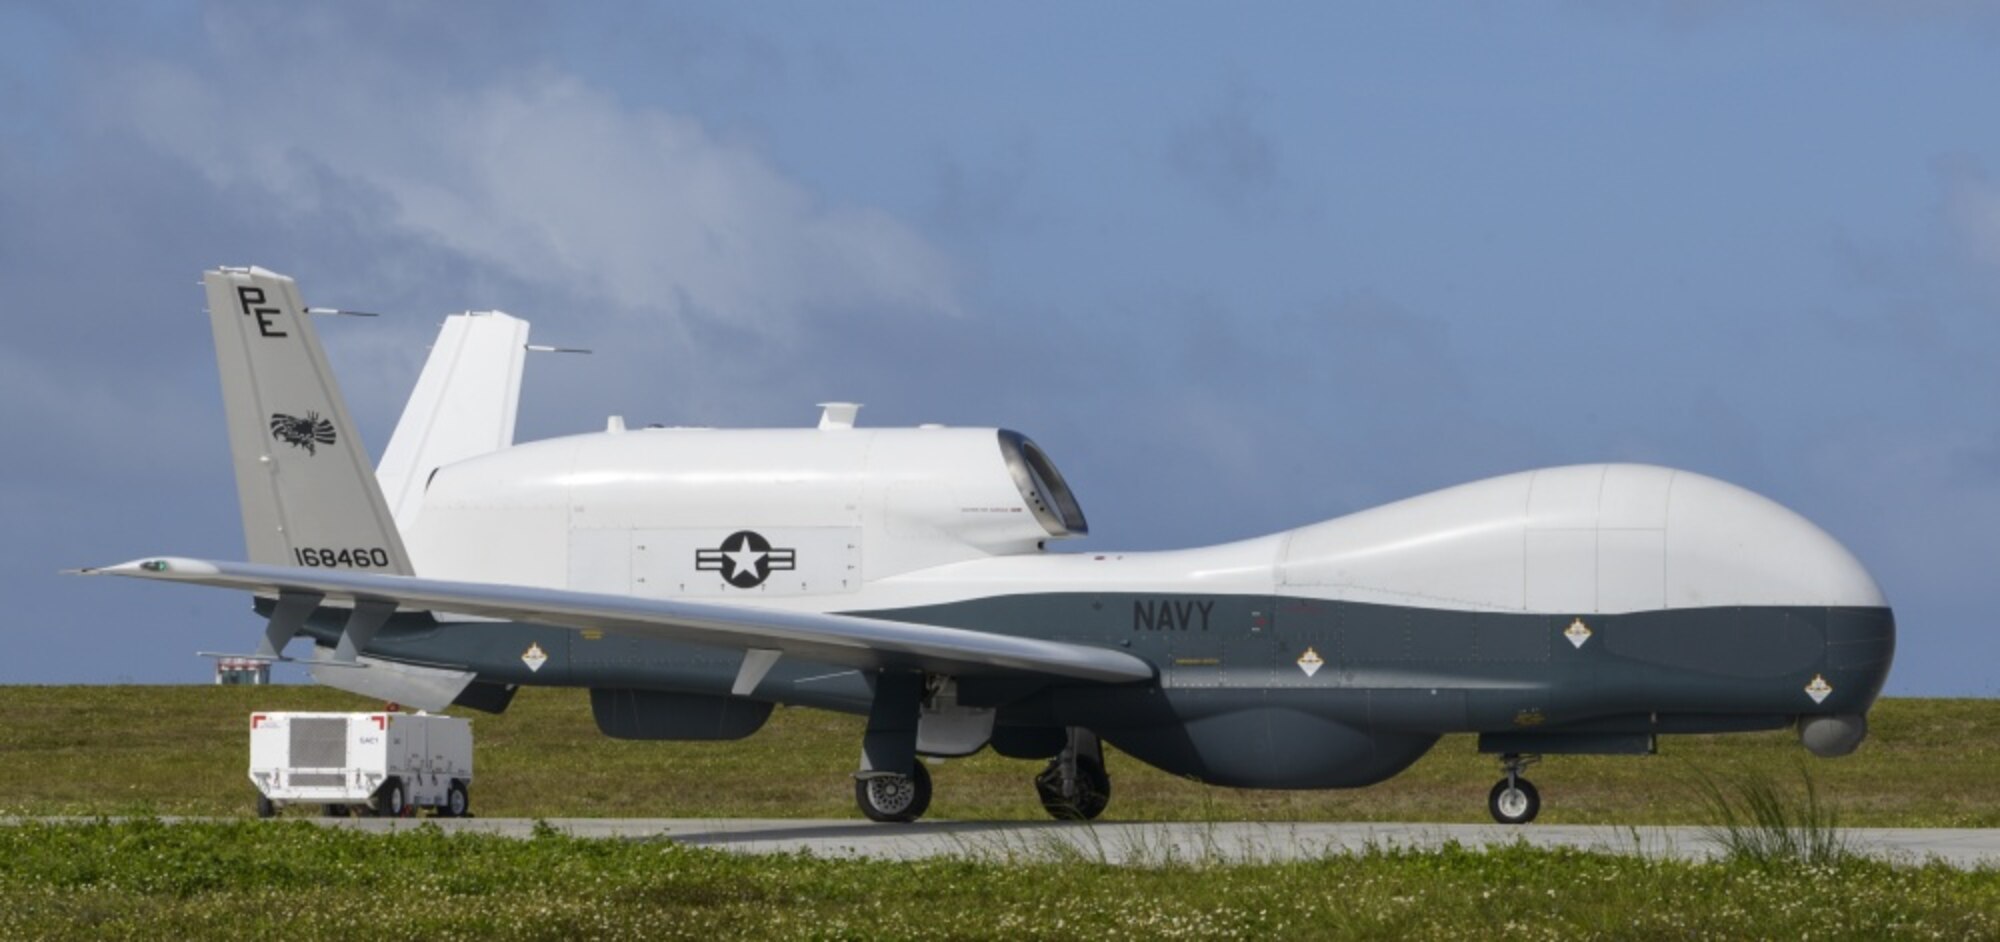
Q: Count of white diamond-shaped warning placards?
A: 4